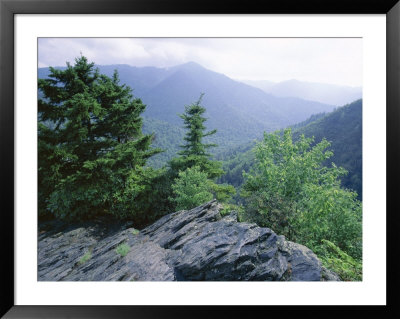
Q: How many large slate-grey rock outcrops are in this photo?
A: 1